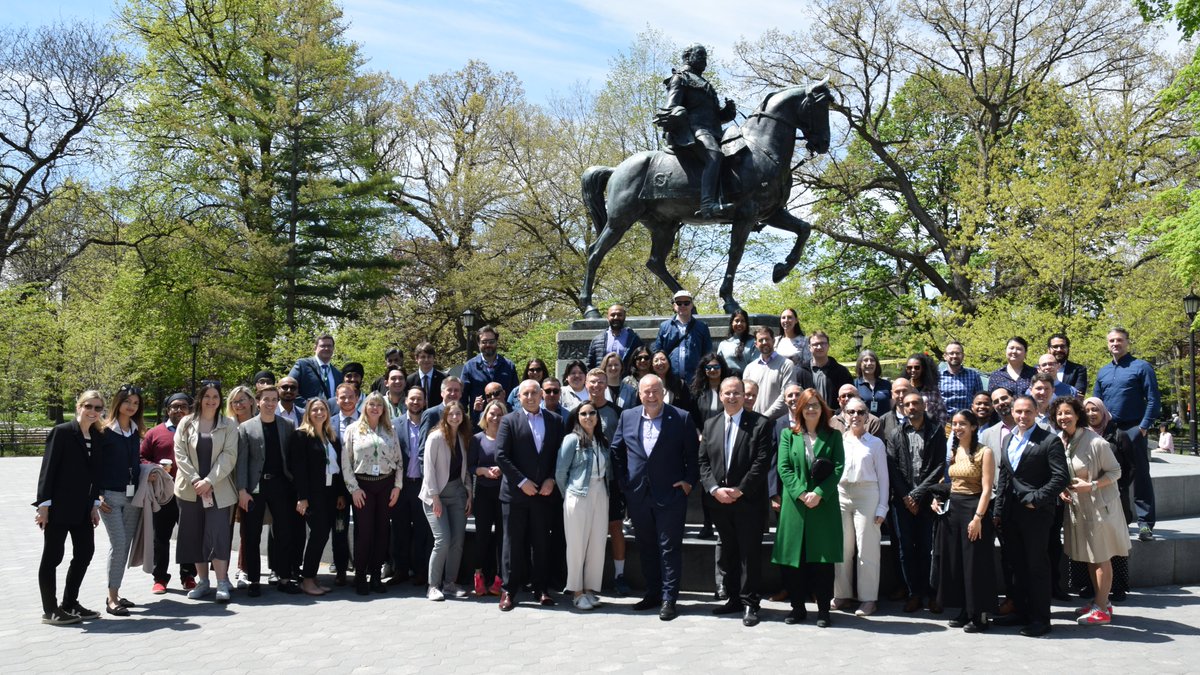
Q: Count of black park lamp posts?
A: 4